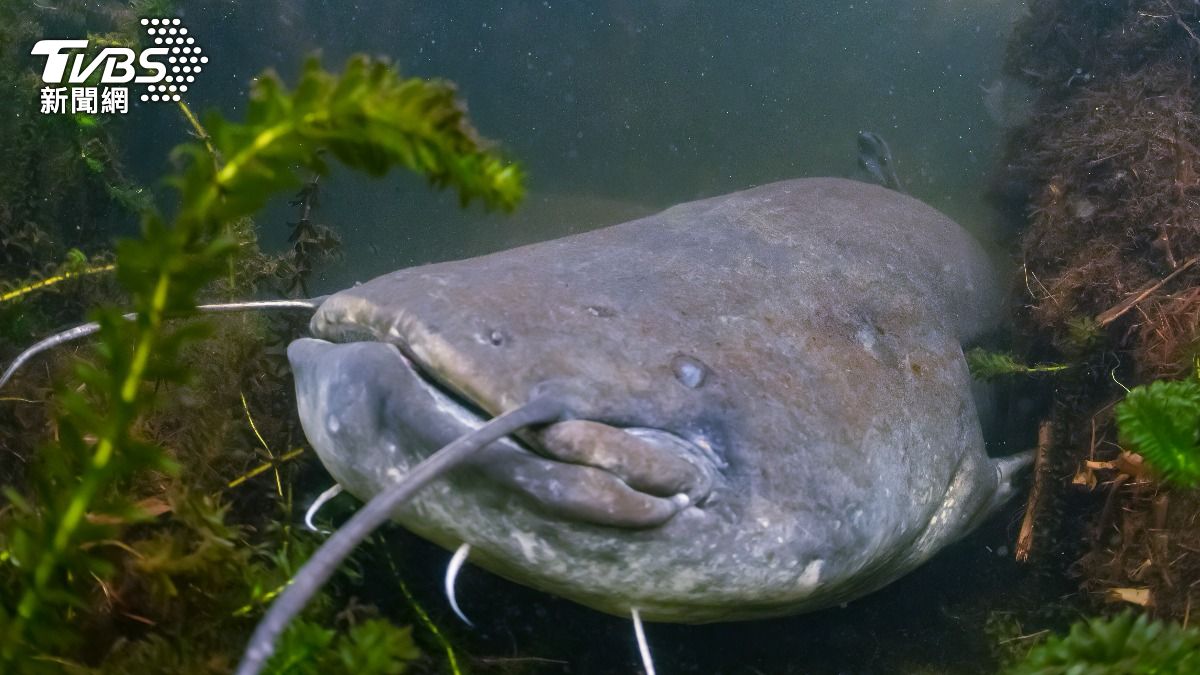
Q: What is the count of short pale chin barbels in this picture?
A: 3